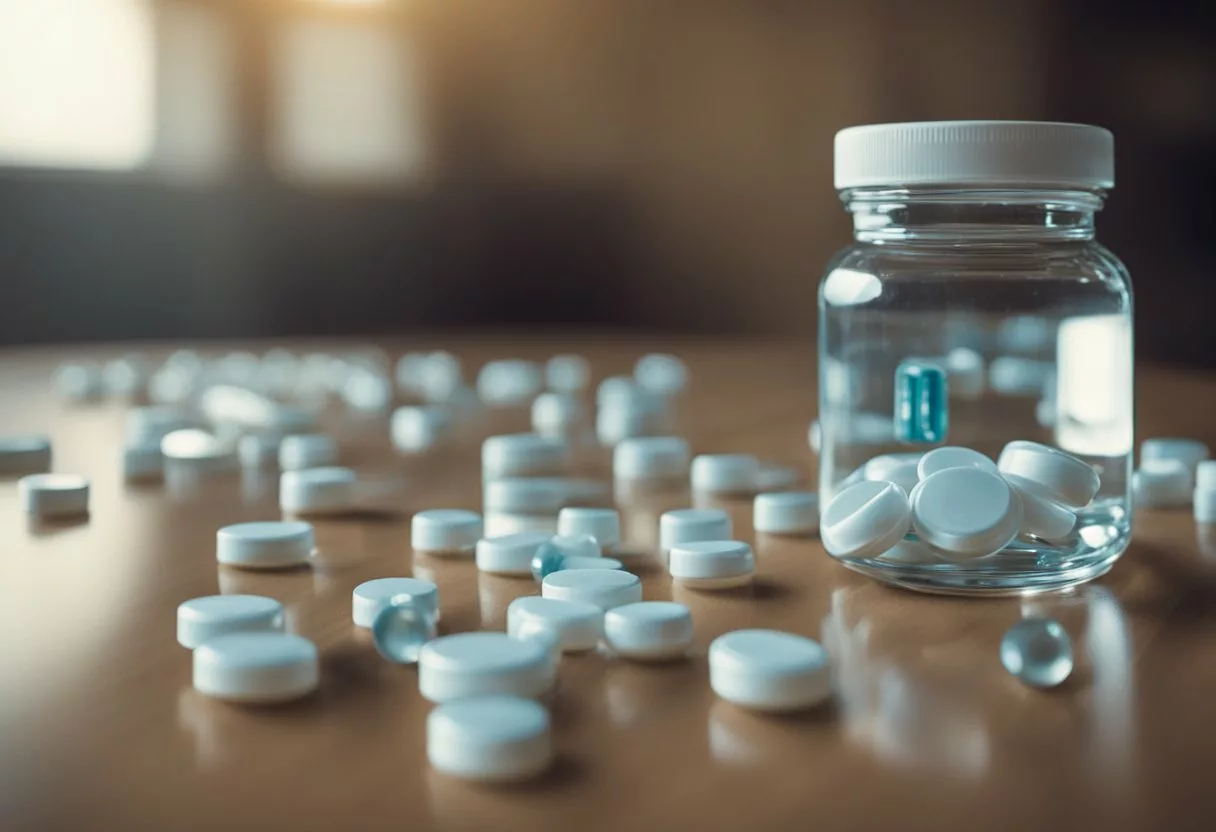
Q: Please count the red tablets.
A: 0